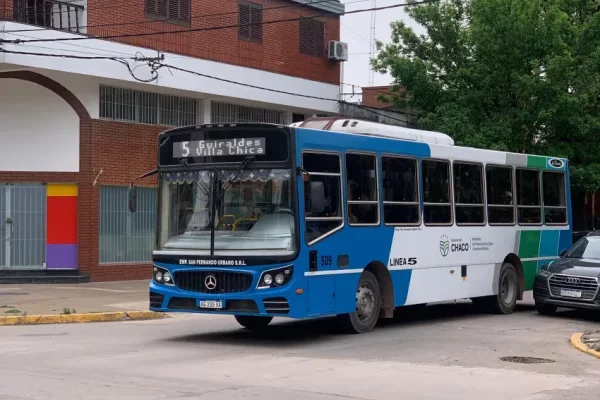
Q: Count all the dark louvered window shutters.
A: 3